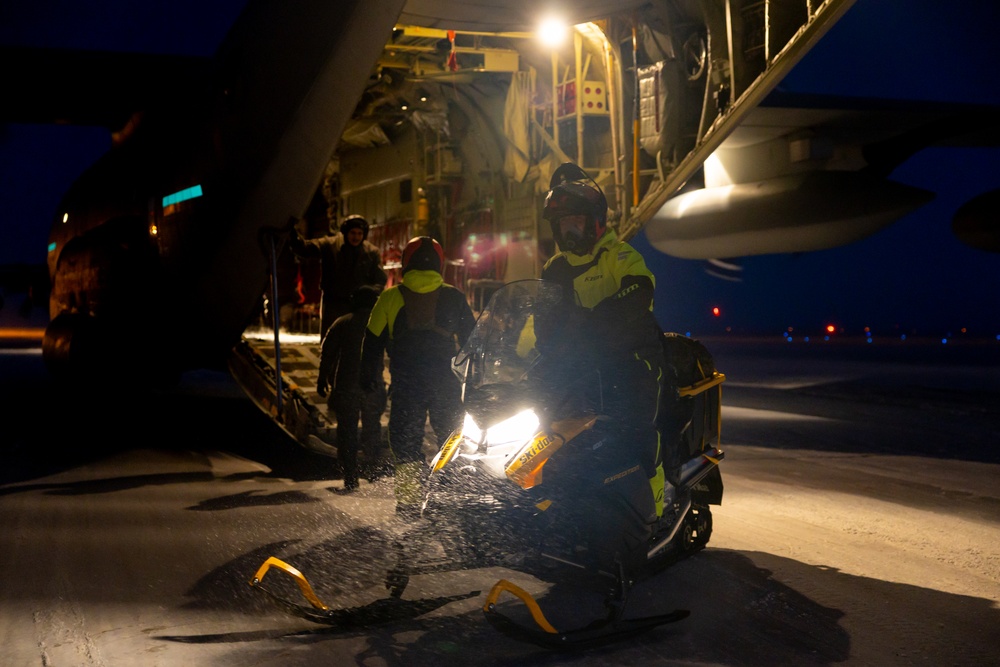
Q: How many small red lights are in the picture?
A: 2